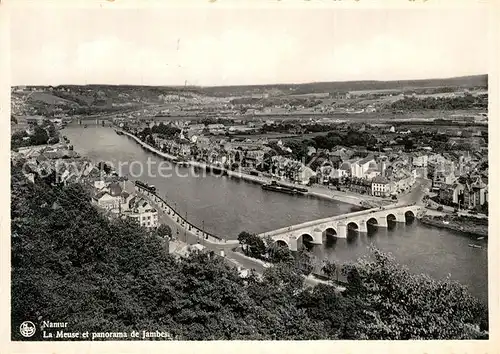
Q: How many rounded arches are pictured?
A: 7